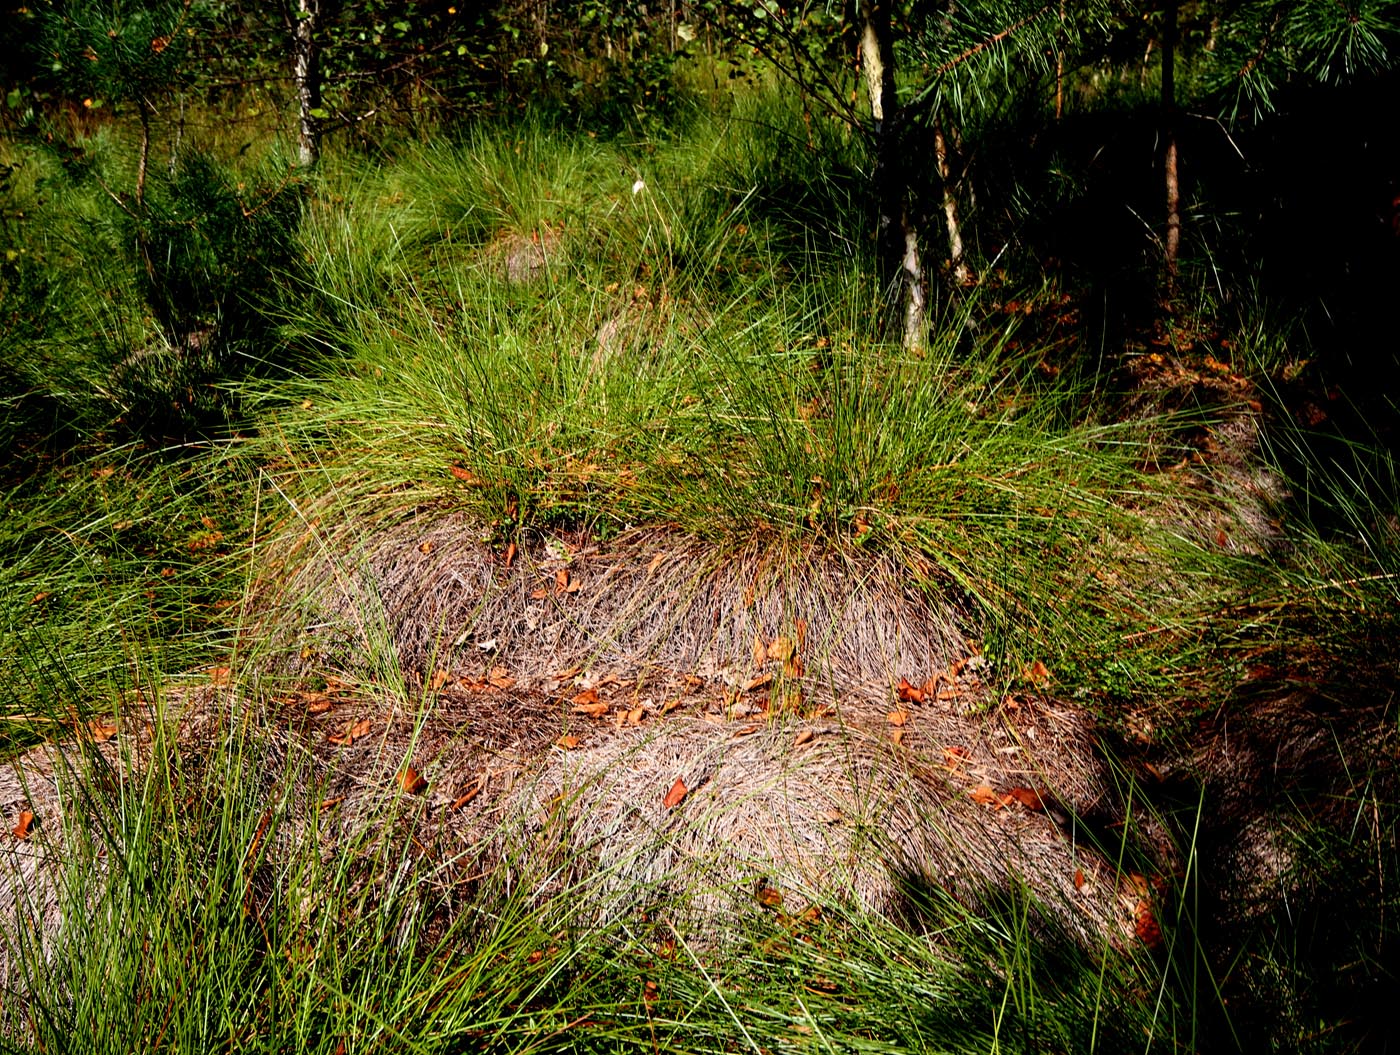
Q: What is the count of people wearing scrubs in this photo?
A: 0